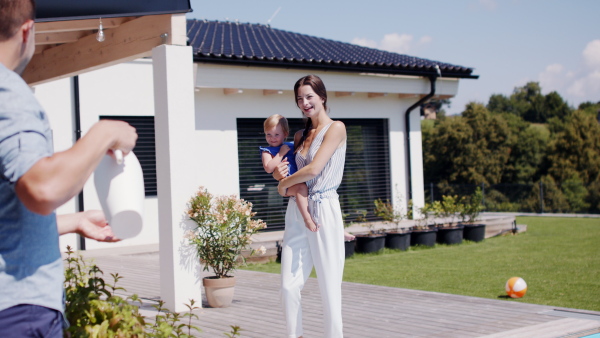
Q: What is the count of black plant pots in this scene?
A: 6